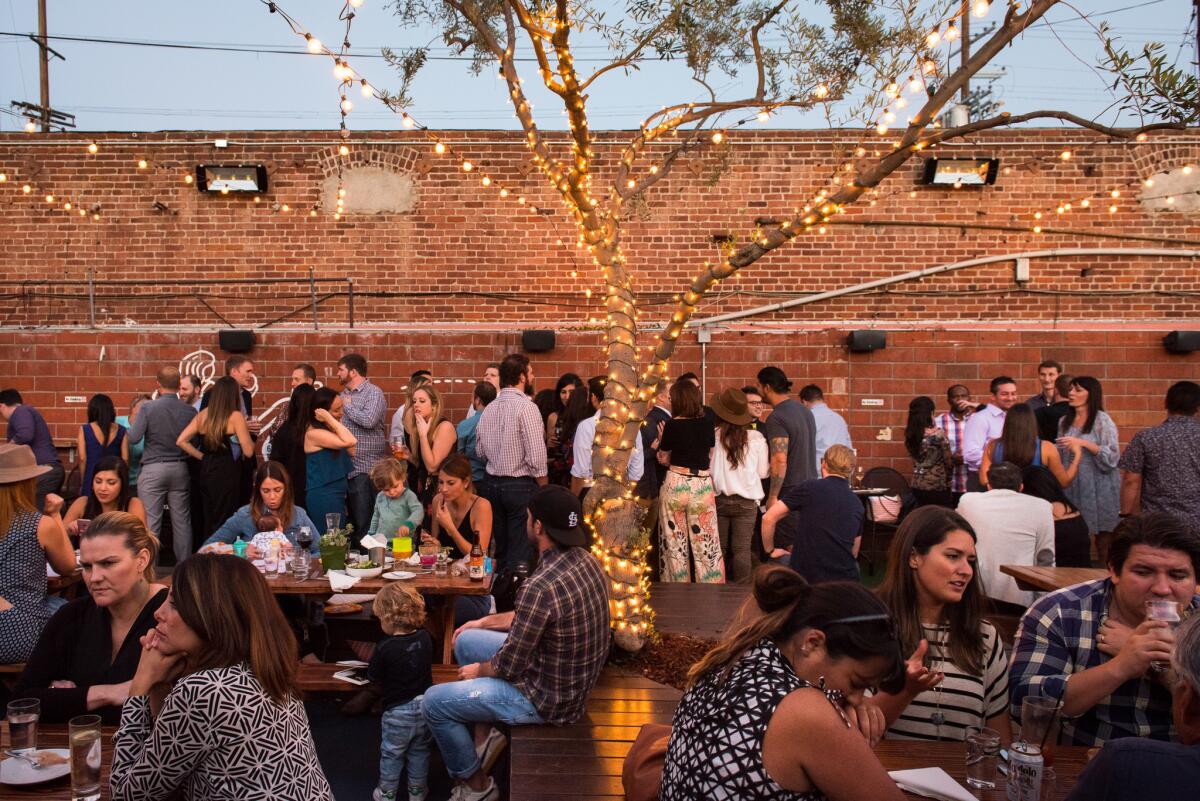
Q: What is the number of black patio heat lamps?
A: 2